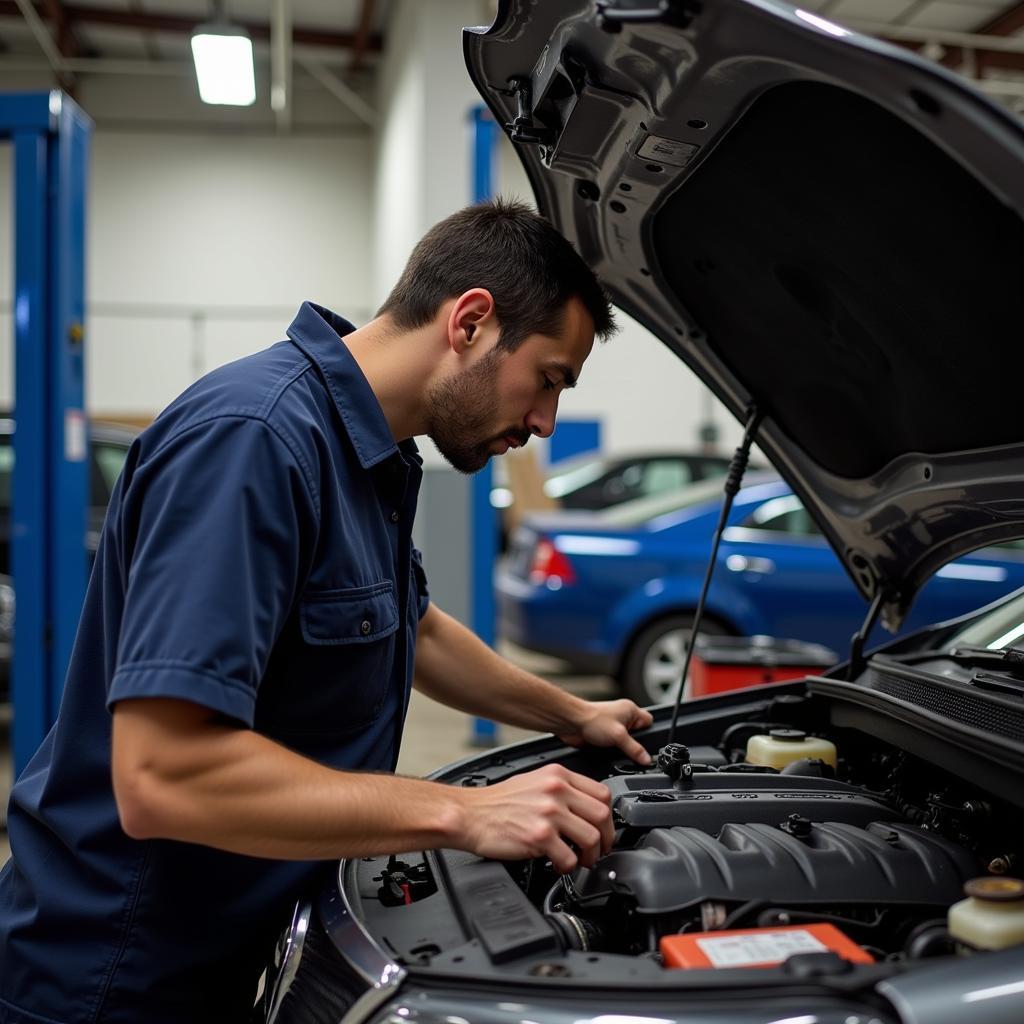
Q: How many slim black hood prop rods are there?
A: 1